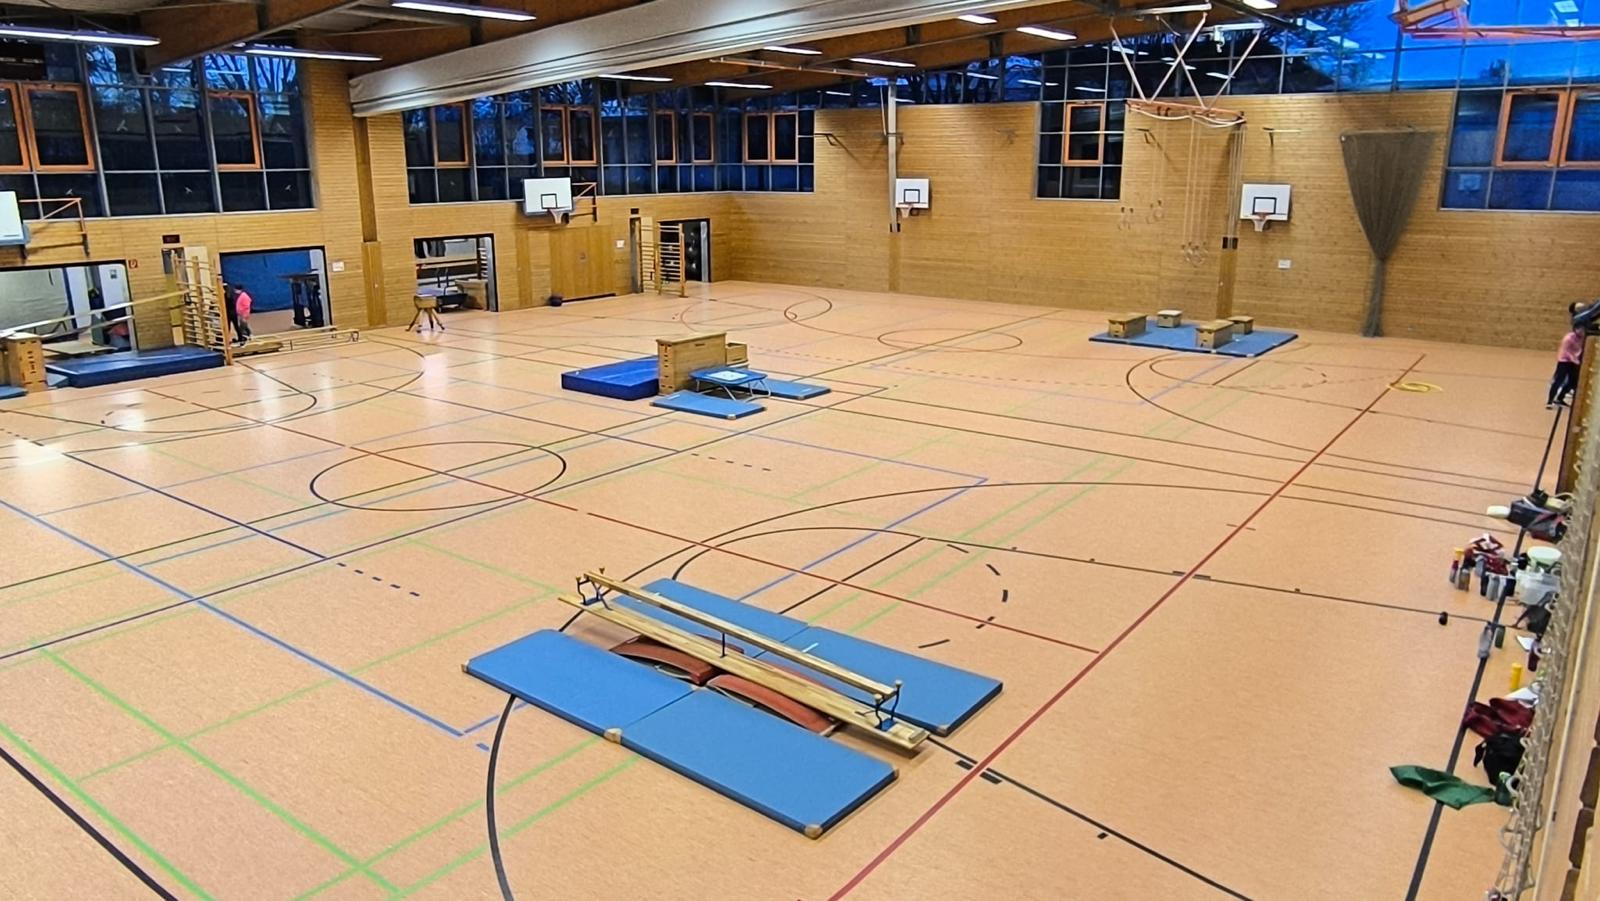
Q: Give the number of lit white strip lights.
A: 10